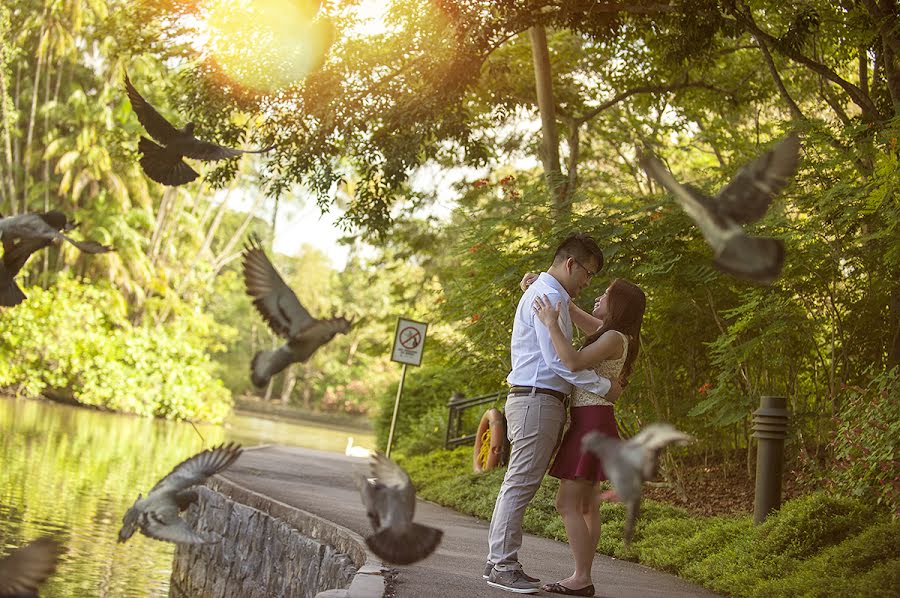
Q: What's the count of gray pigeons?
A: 8